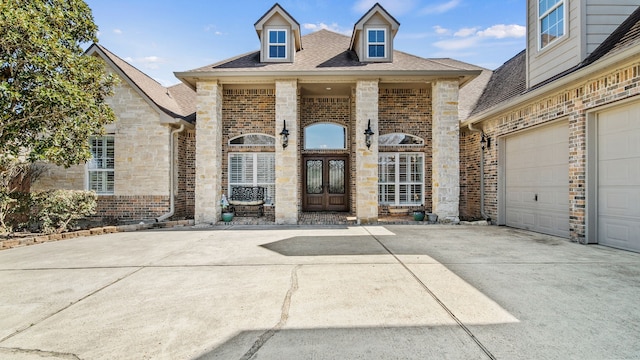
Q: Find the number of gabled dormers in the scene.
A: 2